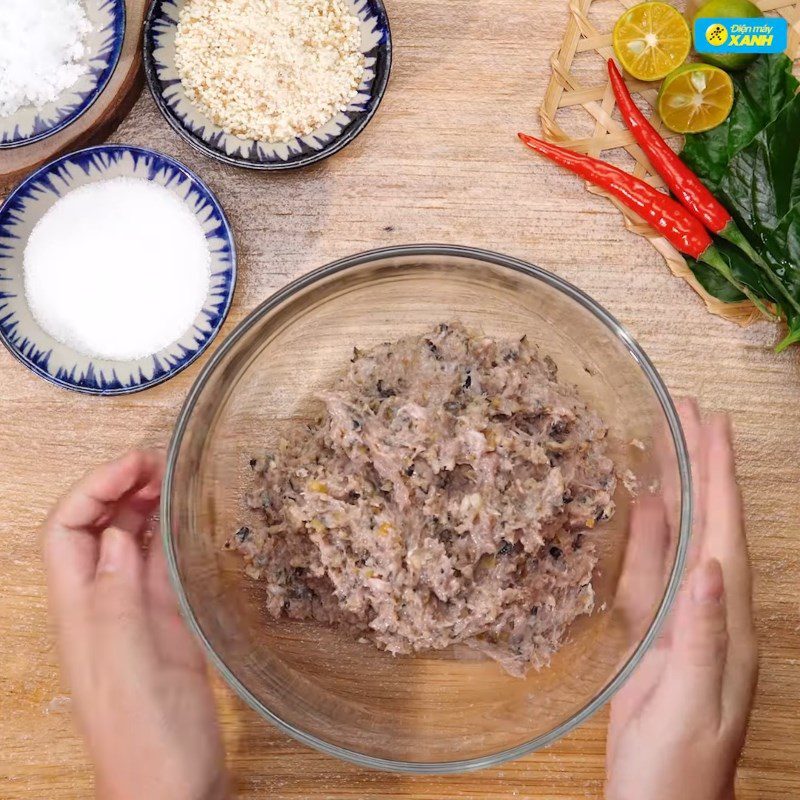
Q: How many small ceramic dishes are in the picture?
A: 3